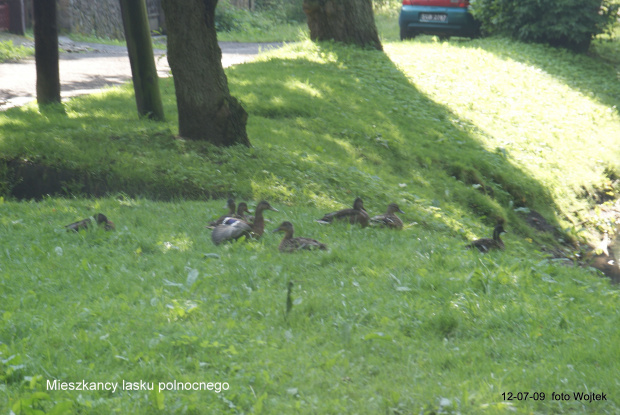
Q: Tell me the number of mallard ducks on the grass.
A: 8